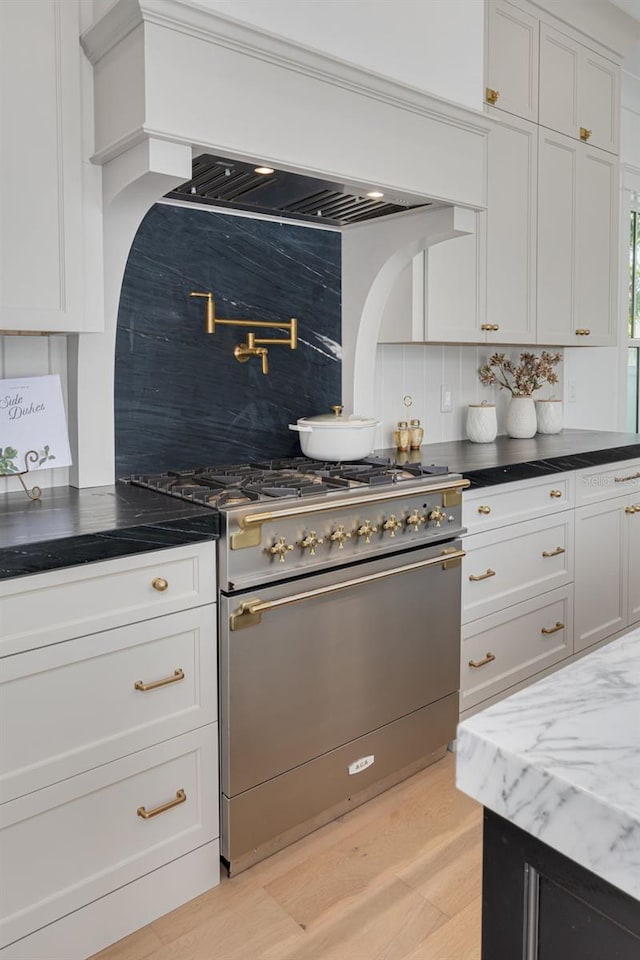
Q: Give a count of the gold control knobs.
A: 7